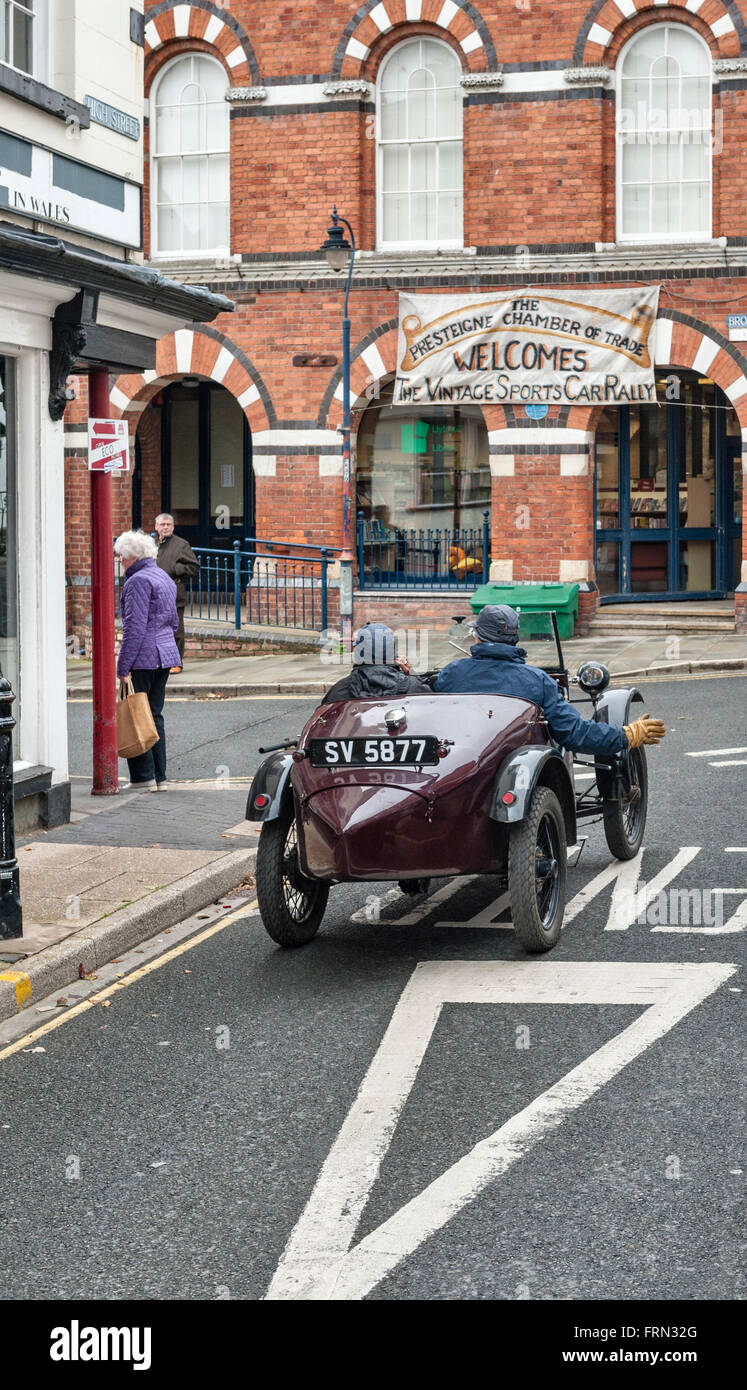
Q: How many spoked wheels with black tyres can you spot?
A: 3